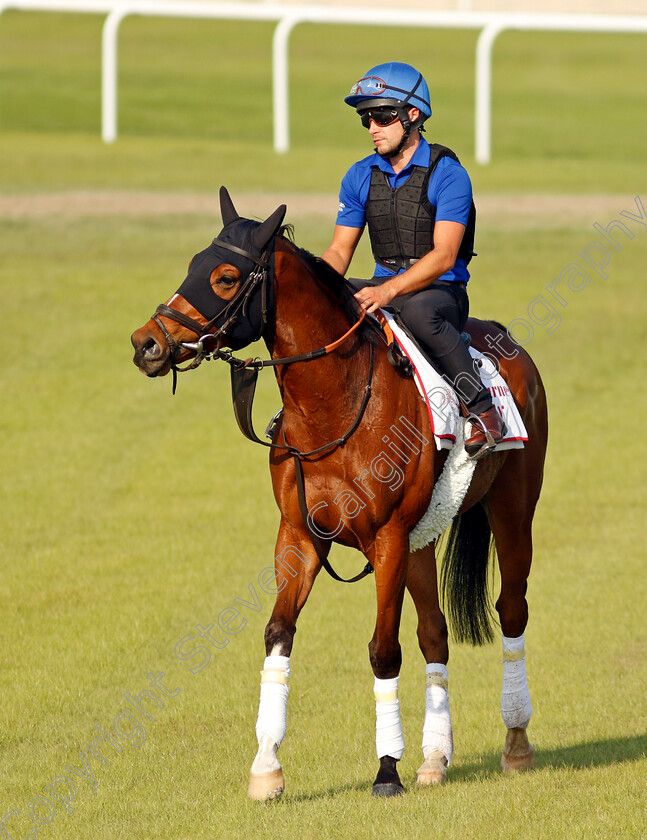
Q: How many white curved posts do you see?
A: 3